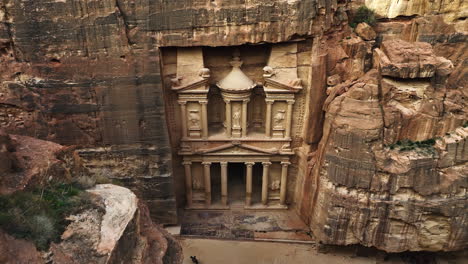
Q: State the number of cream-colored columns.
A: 12